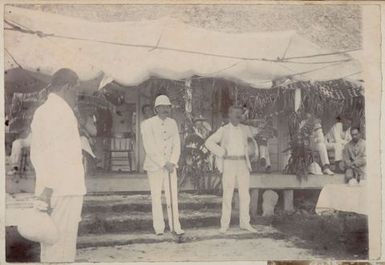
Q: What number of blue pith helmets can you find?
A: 0